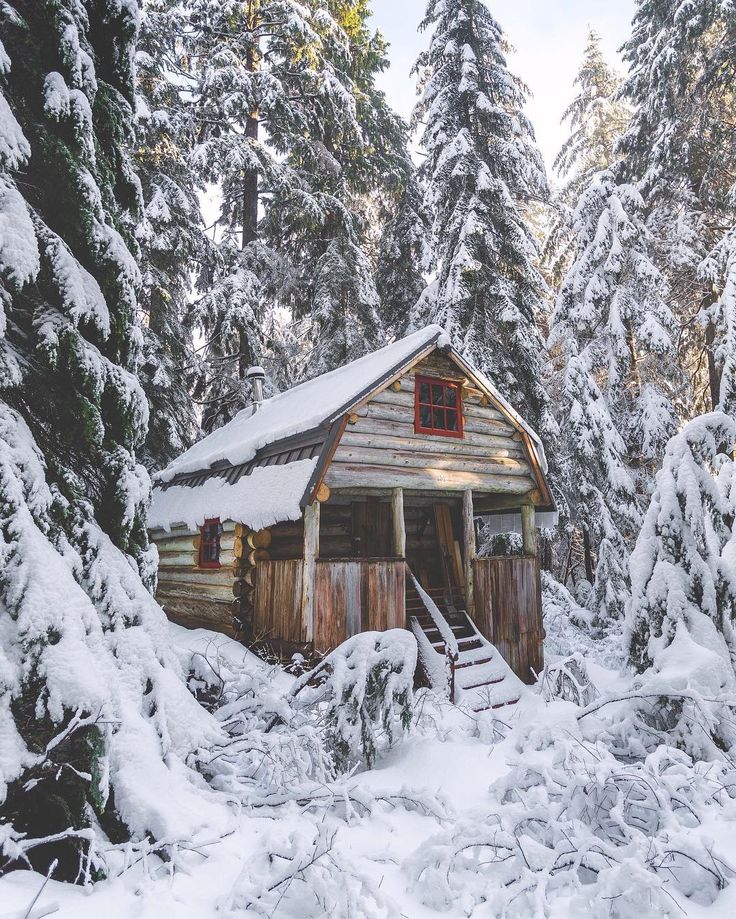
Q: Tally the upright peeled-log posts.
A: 4